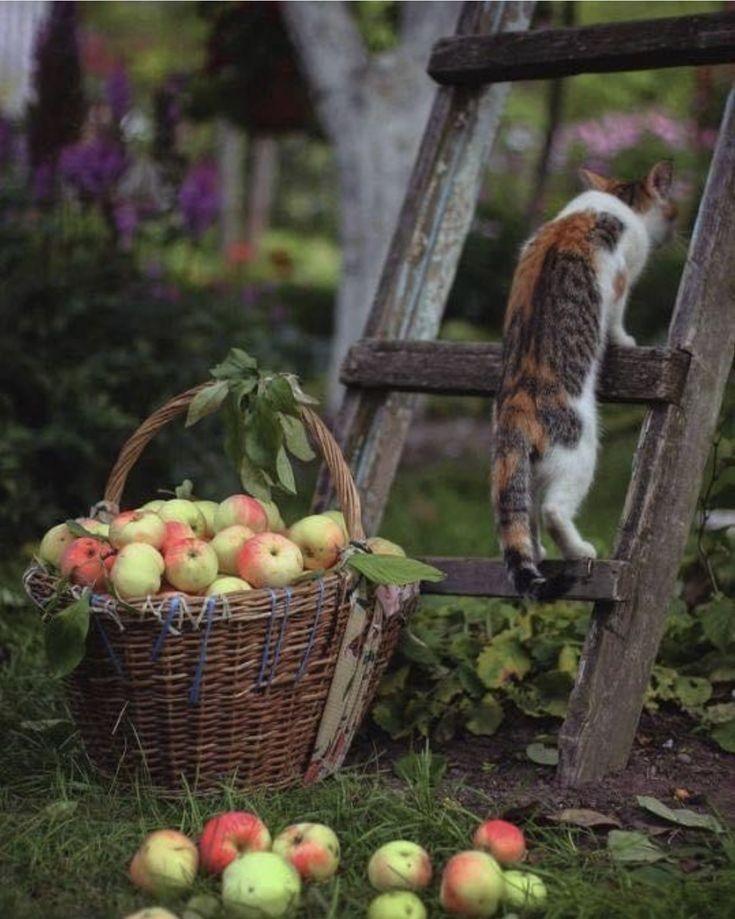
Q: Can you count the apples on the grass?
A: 10